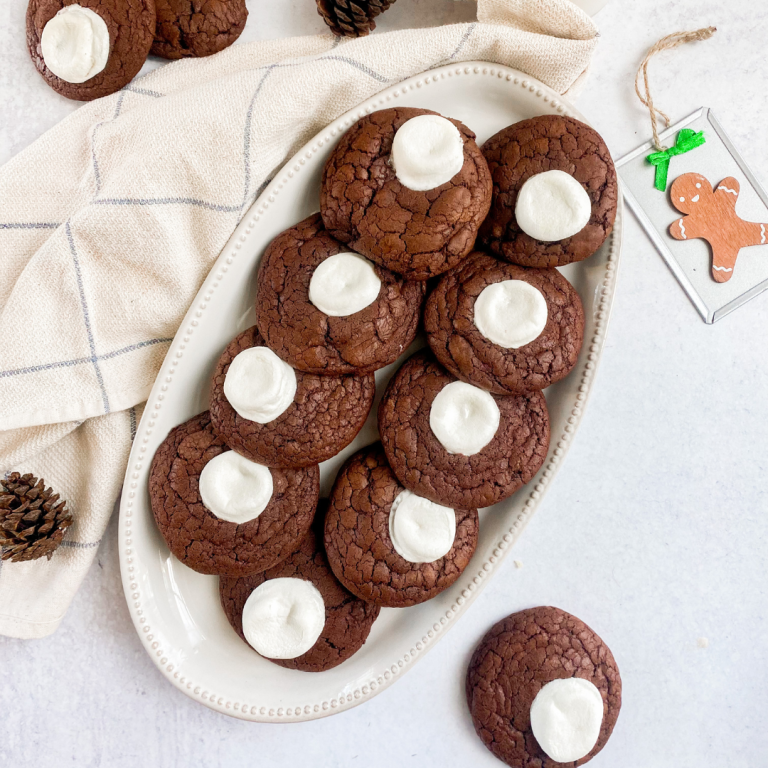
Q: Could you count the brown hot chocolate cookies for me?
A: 12